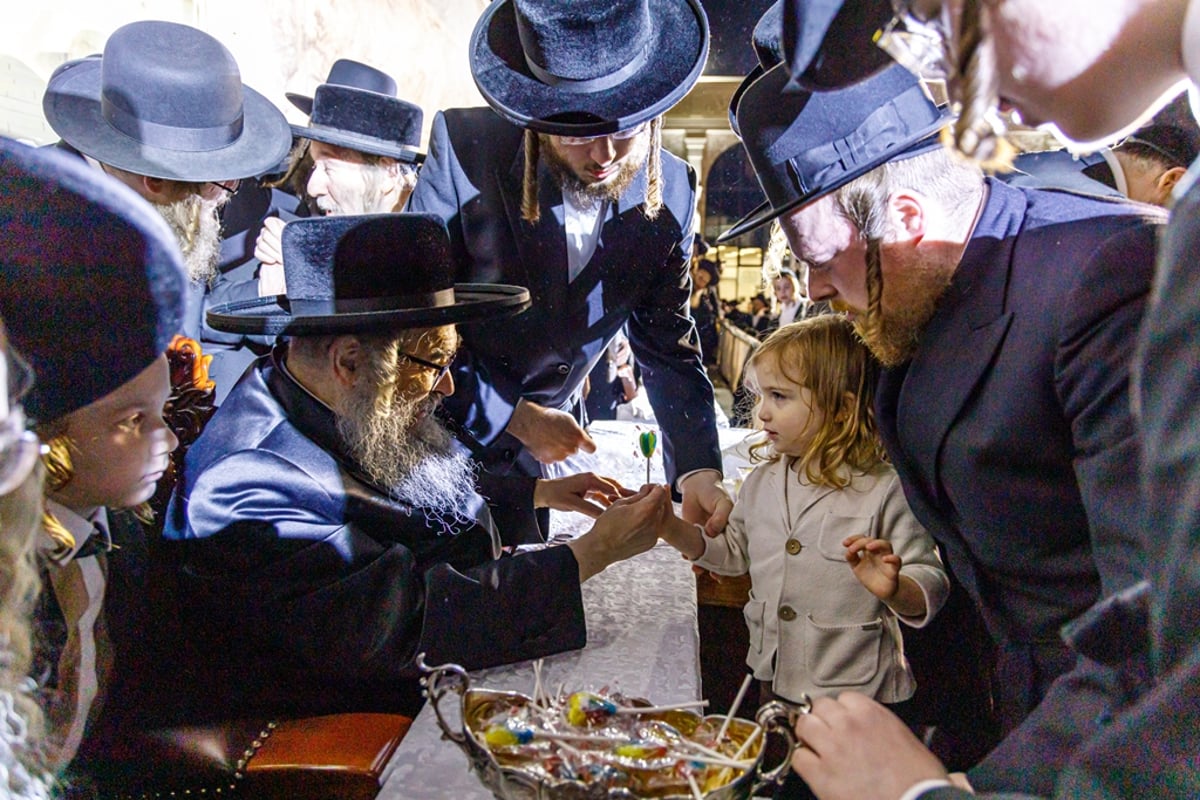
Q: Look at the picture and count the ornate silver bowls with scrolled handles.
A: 1